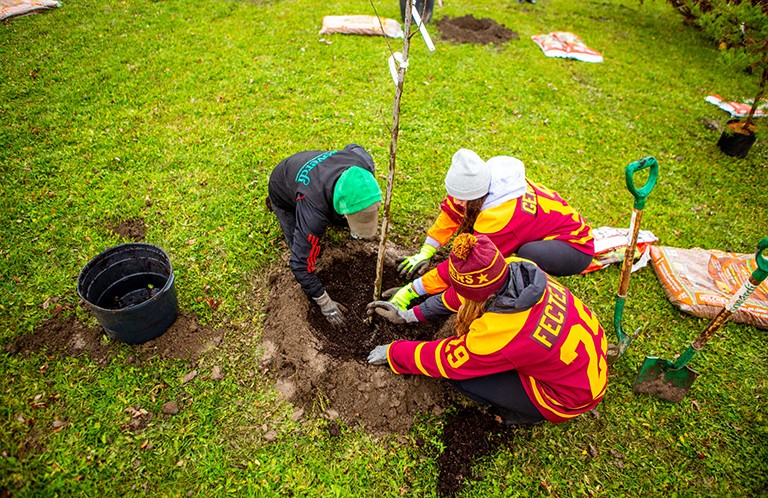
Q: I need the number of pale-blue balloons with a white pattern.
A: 0